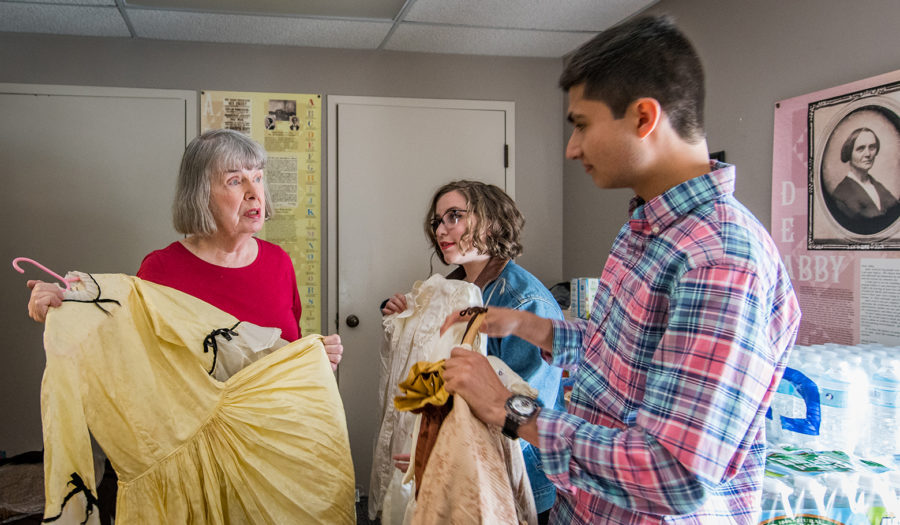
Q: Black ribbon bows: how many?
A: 3